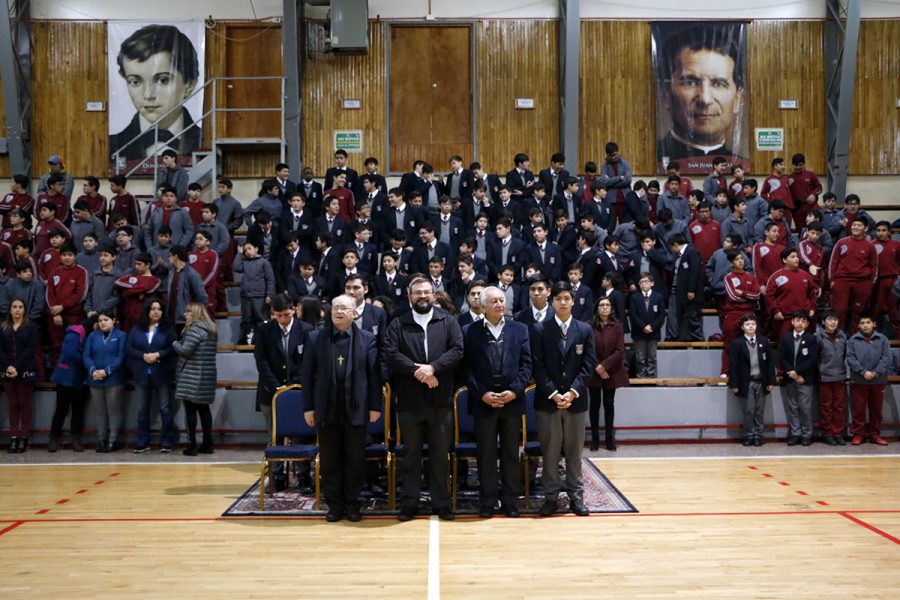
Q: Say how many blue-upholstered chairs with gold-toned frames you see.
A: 5